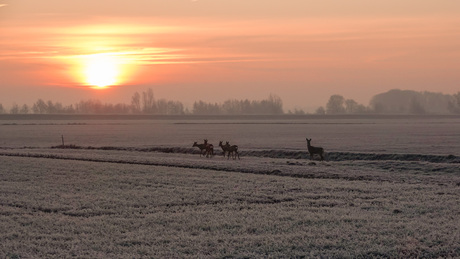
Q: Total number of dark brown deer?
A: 5